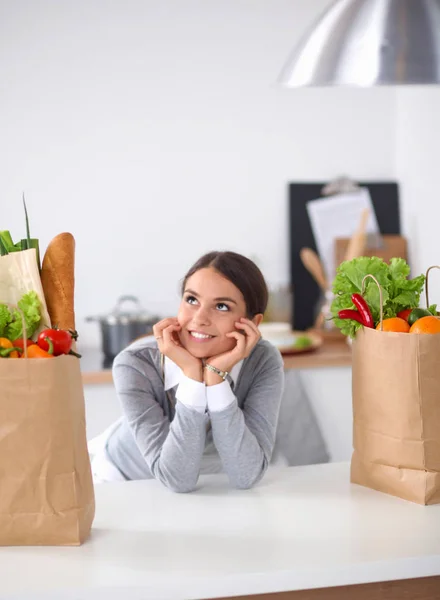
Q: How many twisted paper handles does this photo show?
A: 3